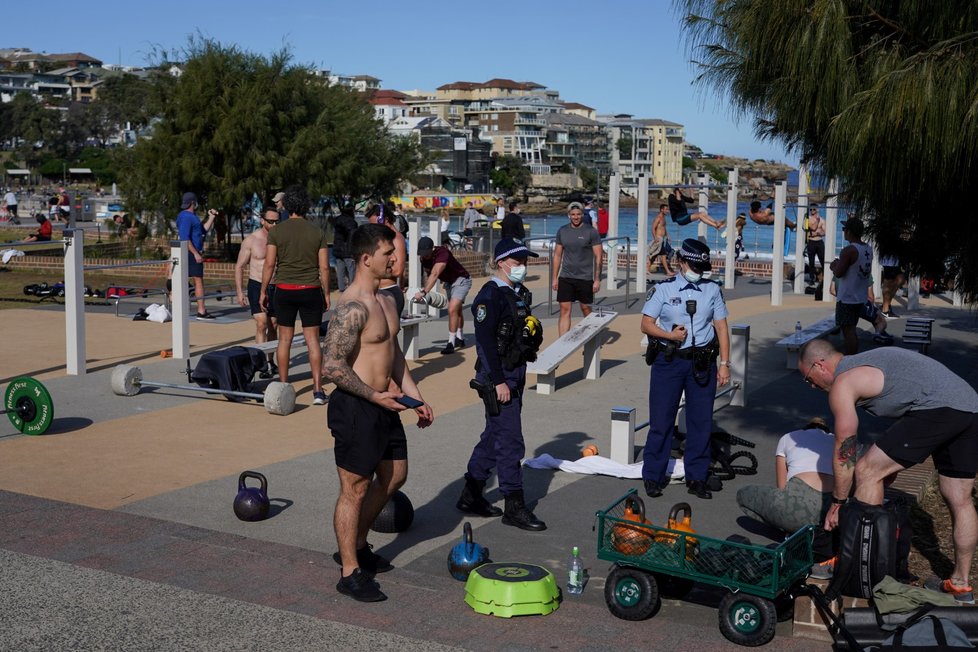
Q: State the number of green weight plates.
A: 1